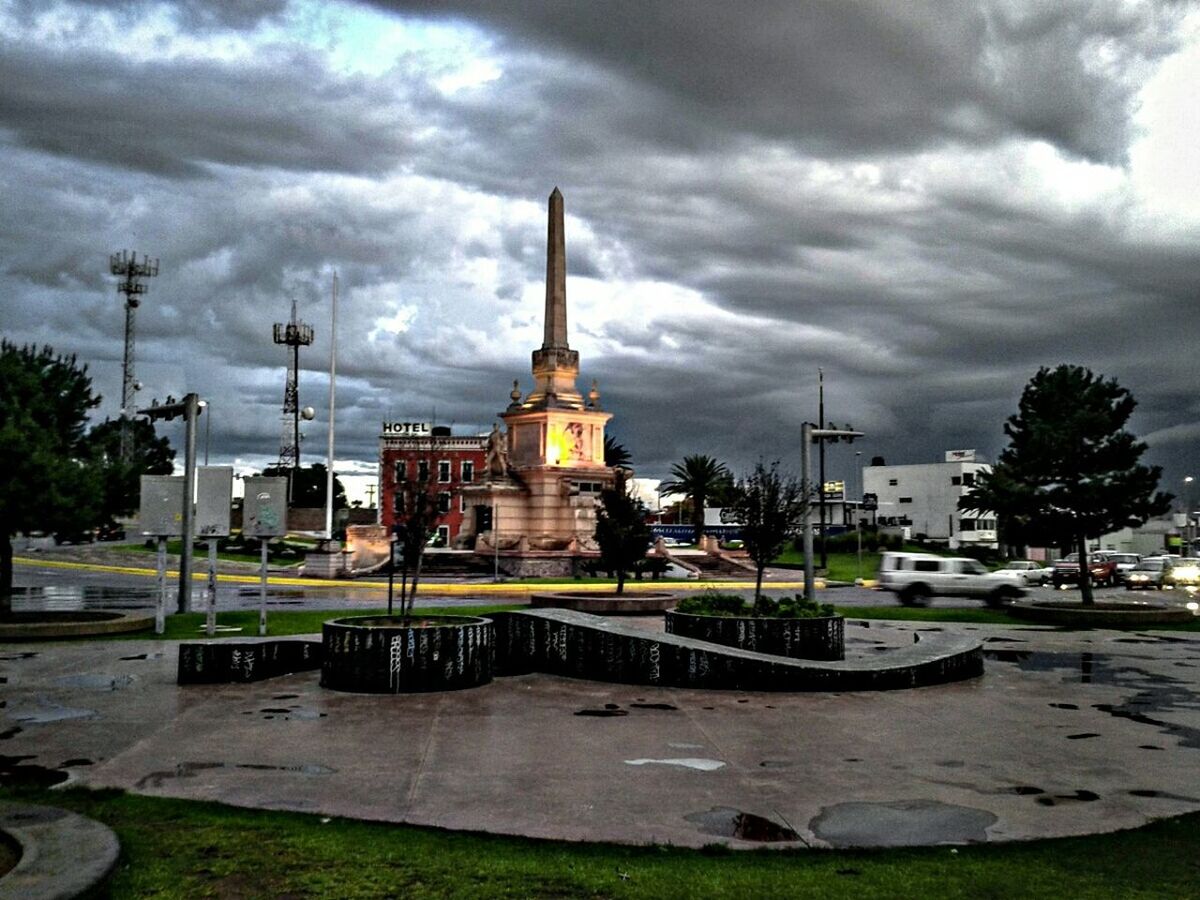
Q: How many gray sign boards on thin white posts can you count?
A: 3